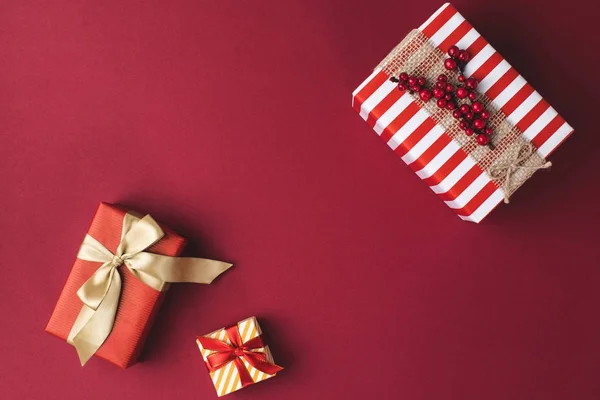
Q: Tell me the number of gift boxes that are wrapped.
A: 3